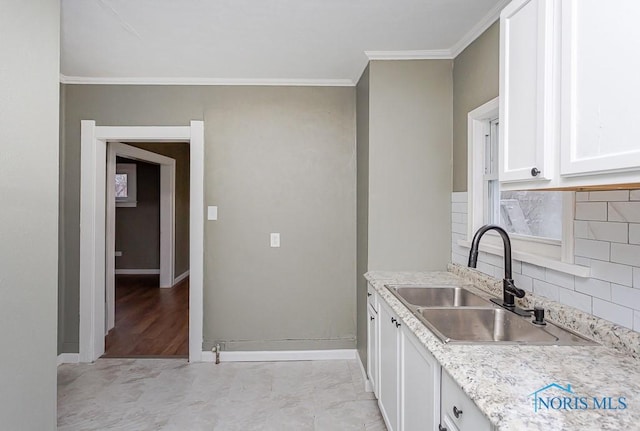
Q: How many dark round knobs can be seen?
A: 7